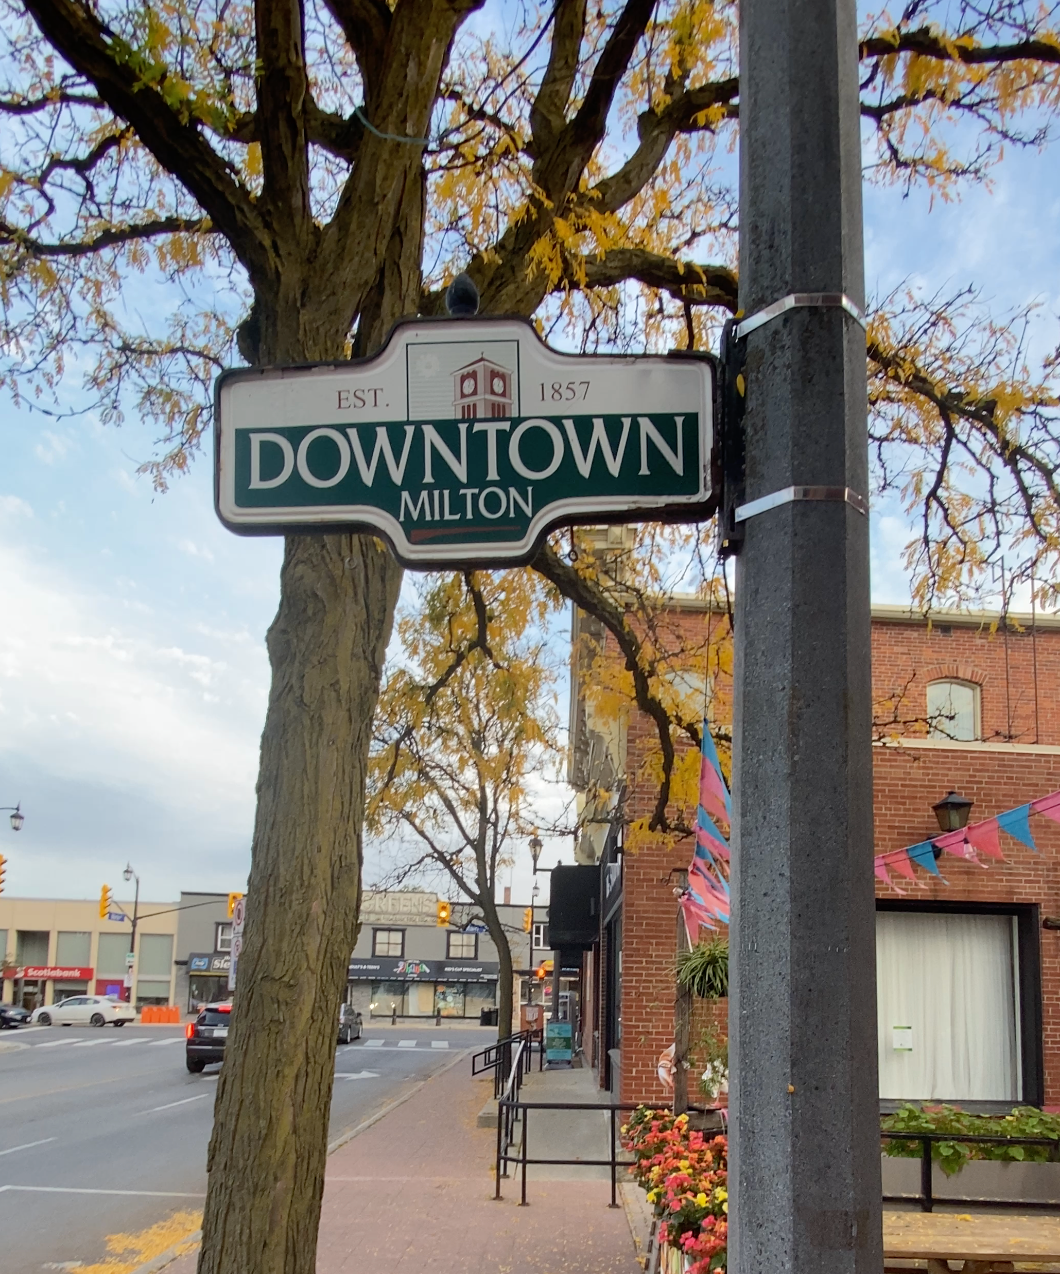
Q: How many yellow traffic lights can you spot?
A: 5